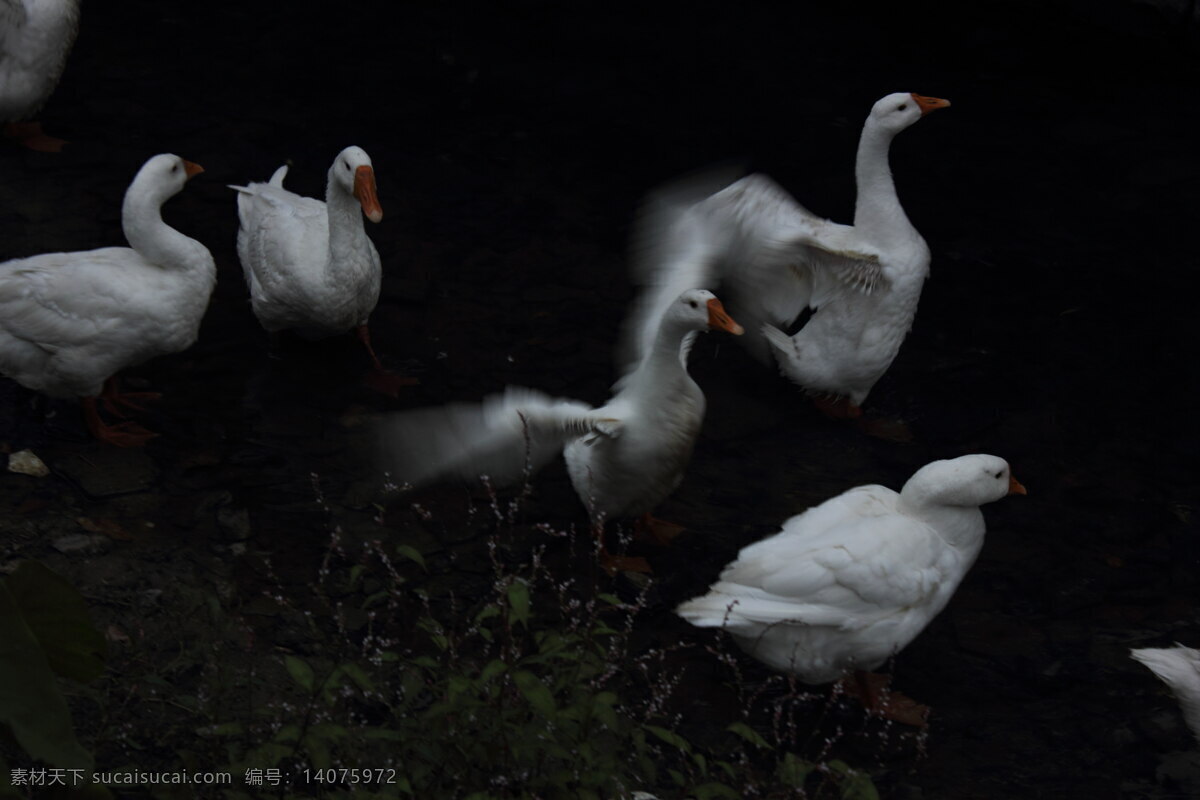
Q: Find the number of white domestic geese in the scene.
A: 7